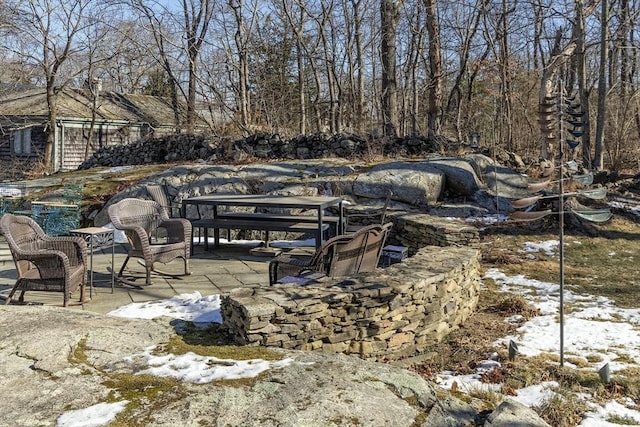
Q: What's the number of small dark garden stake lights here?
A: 2